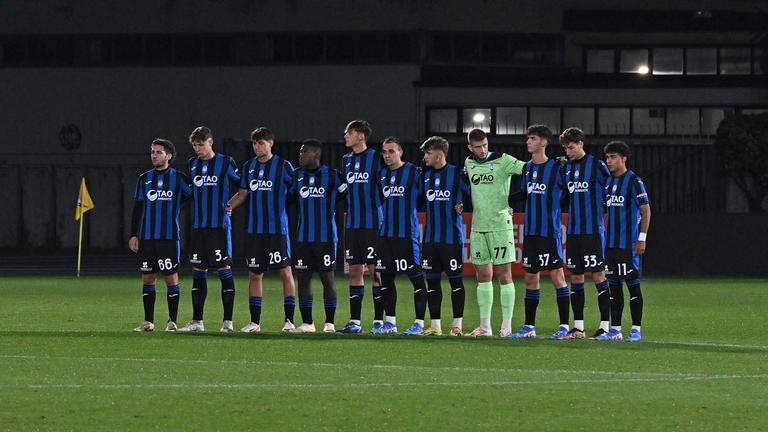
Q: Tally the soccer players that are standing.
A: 11